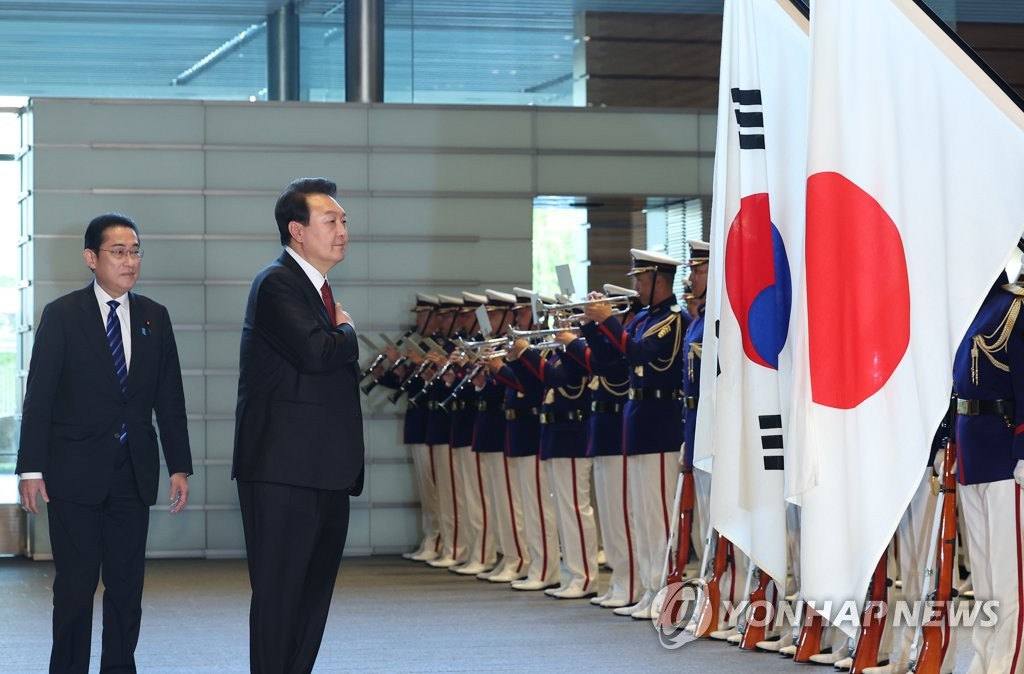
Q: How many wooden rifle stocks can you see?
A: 6